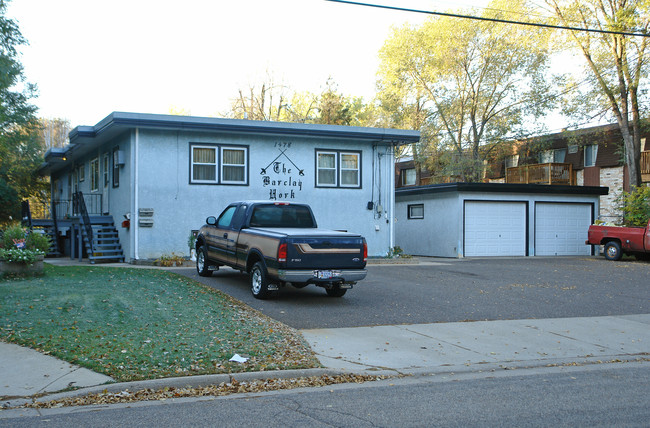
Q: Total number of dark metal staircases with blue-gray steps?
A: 2